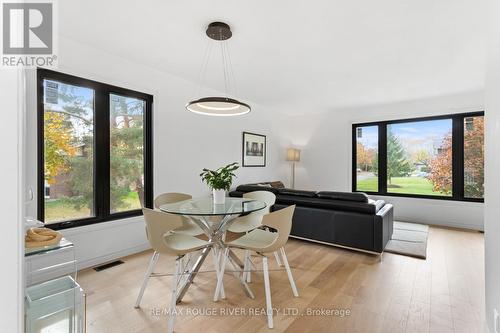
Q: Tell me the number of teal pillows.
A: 0